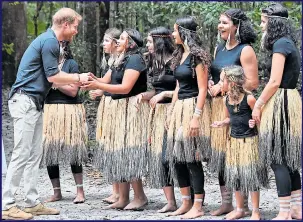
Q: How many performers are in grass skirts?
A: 8